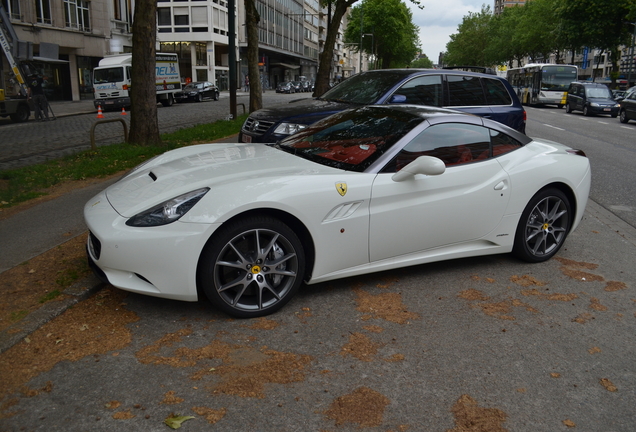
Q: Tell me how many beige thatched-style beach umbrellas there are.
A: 0